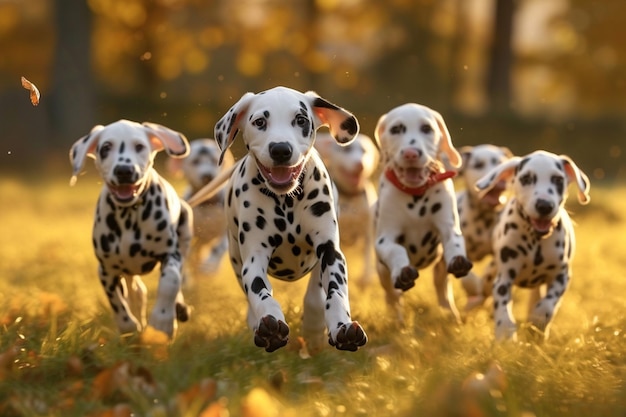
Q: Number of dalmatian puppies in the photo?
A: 7